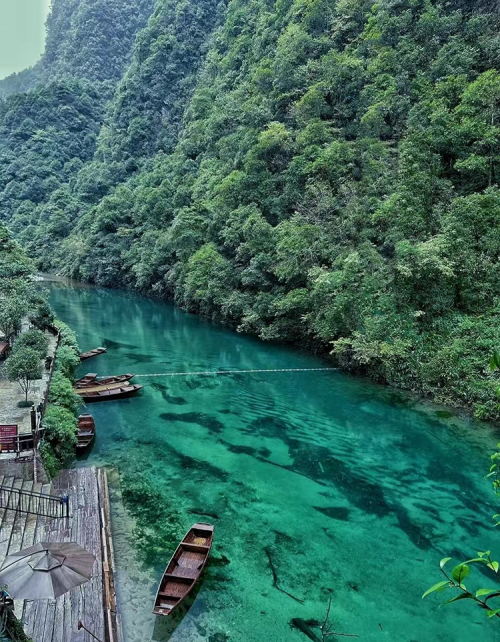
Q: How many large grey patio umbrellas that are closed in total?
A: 0